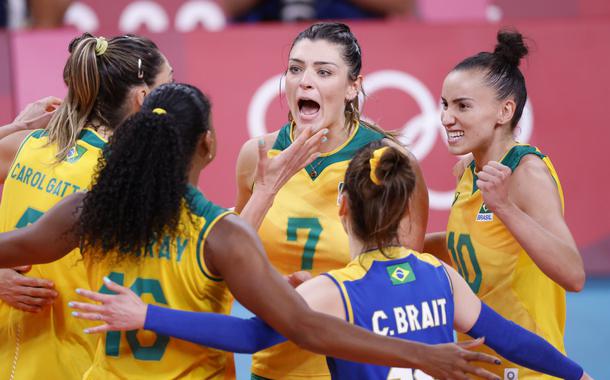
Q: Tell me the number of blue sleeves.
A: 2